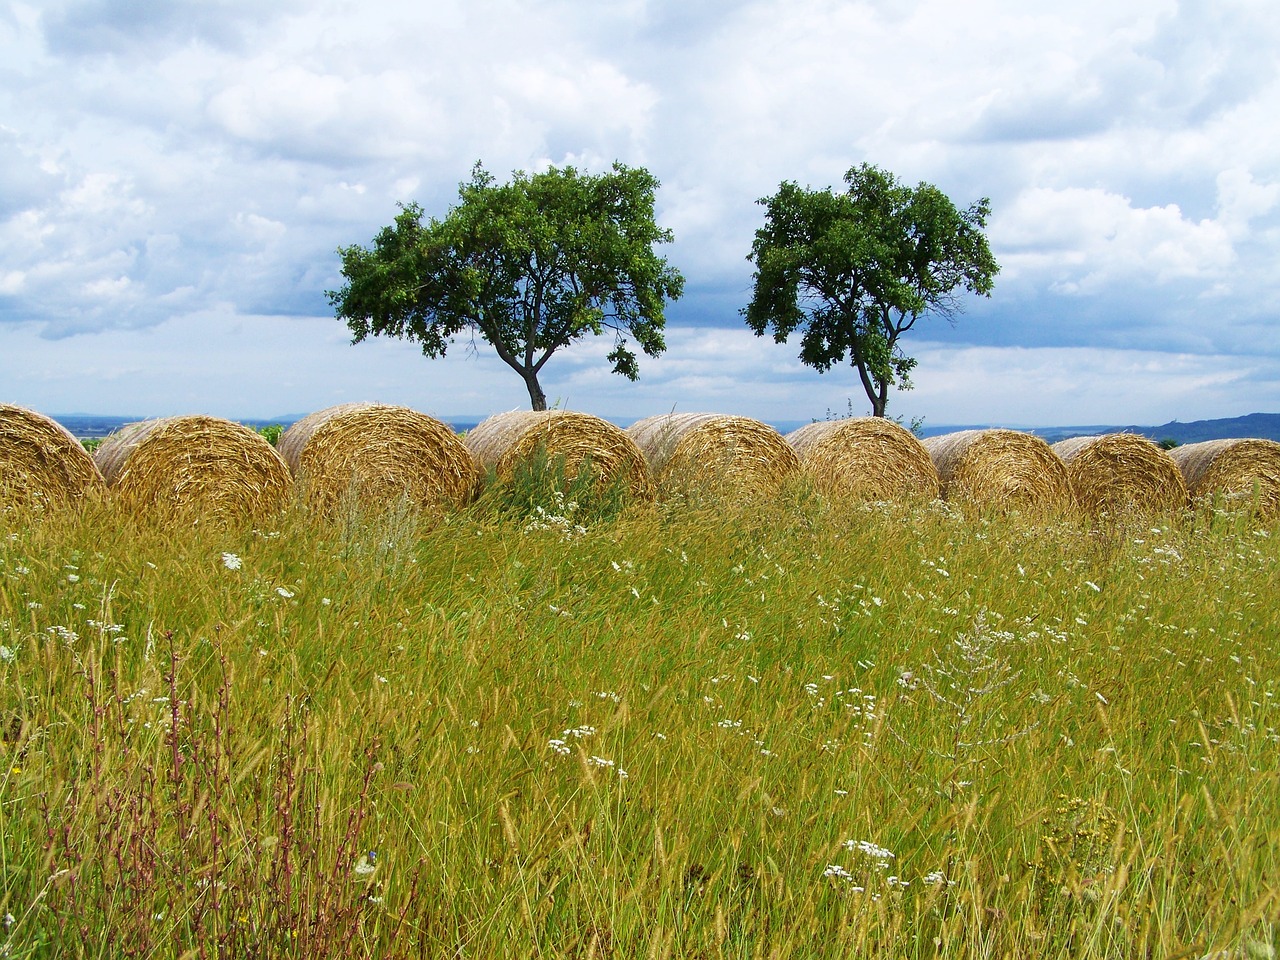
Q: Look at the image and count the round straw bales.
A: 9